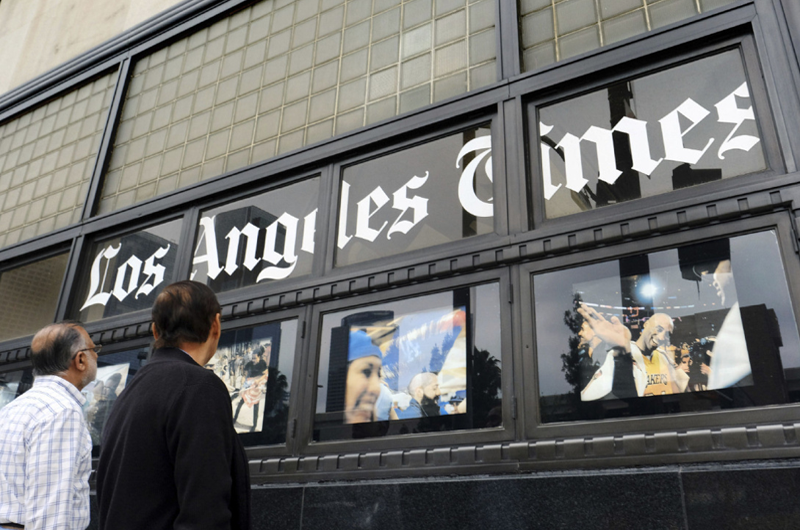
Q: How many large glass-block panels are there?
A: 3